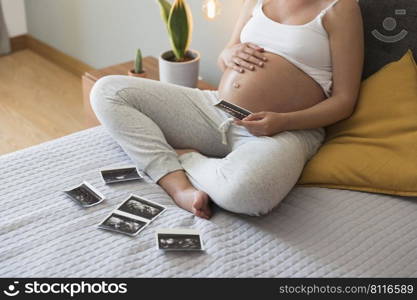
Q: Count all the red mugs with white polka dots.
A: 0